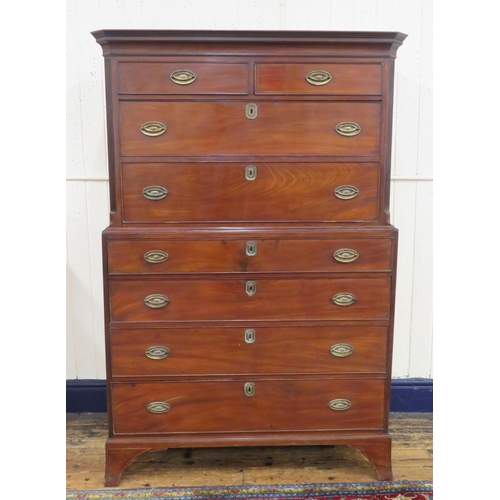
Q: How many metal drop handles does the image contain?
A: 14